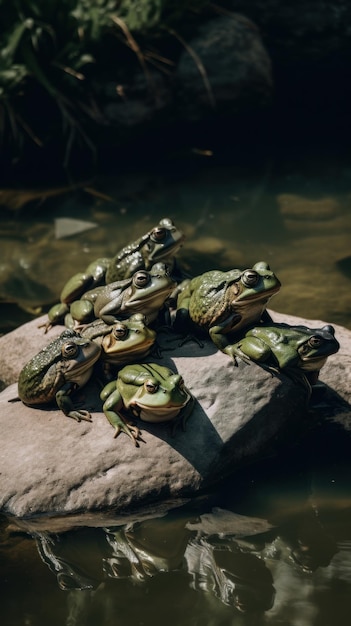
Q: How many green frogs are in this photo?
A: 7